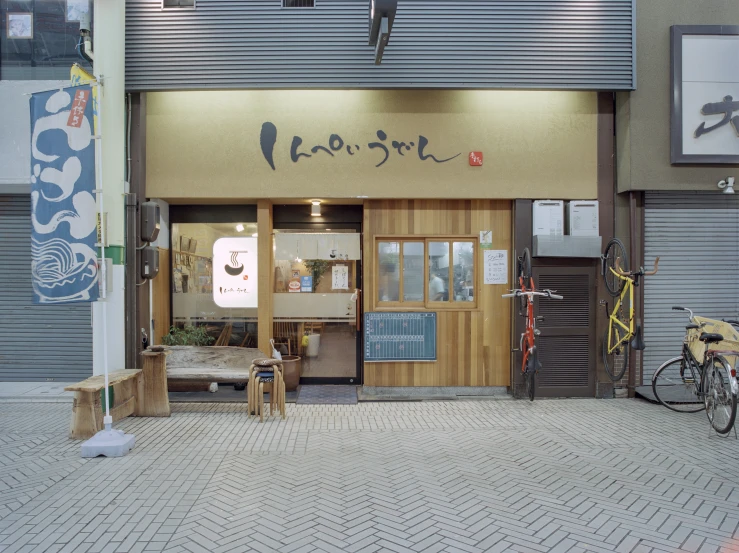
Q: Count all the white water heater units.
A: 2